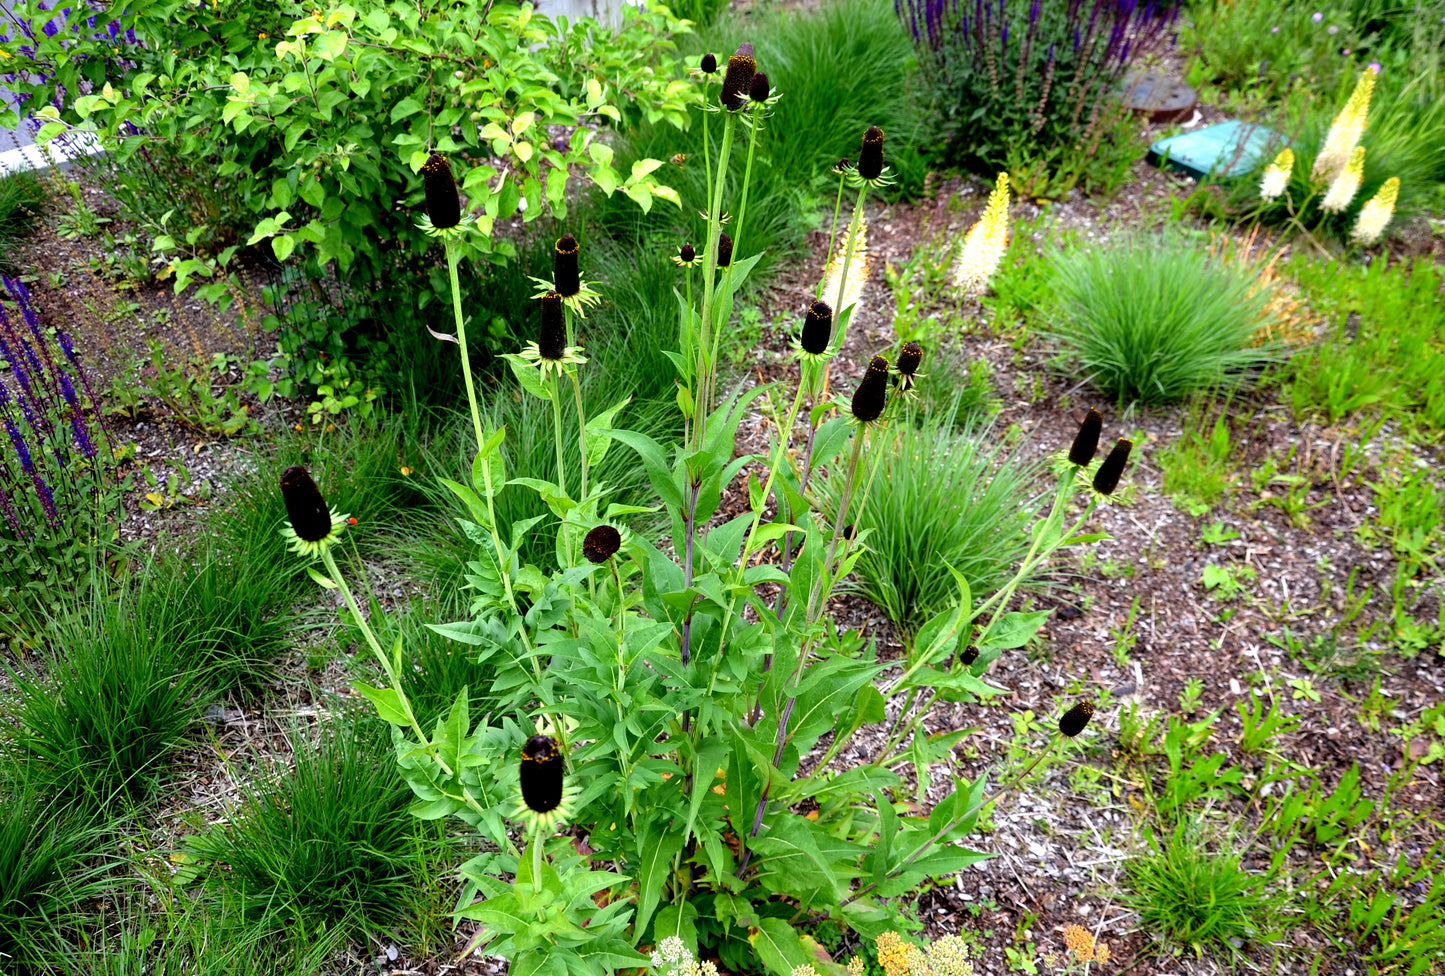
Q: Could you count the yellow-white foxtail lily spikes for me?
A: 6